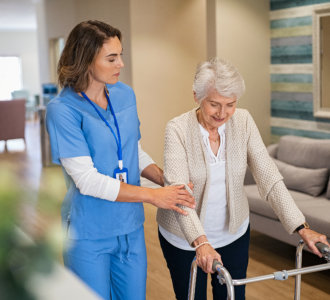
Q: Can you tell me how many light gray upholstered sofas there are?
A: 1